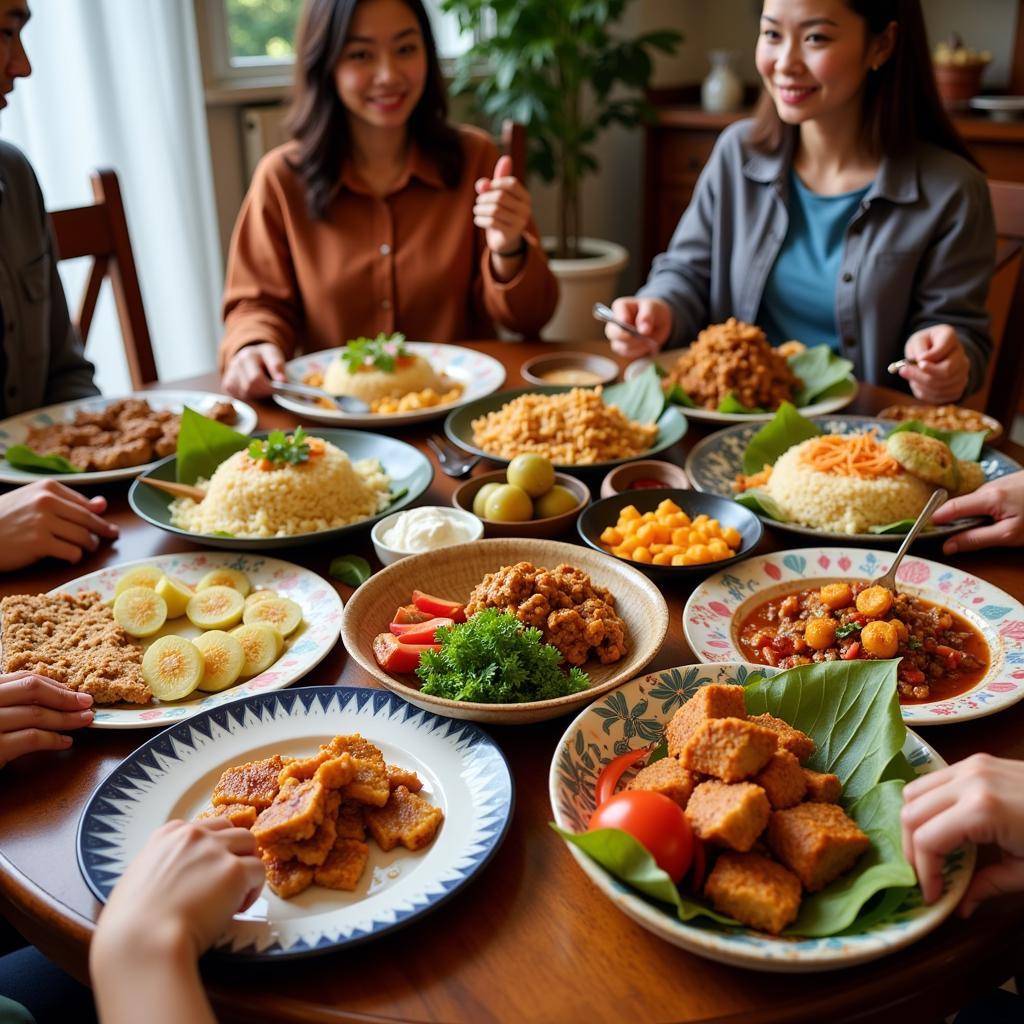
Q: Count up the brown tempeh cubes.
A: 9